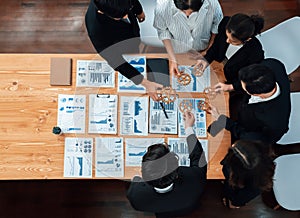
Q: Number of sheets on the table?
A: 12